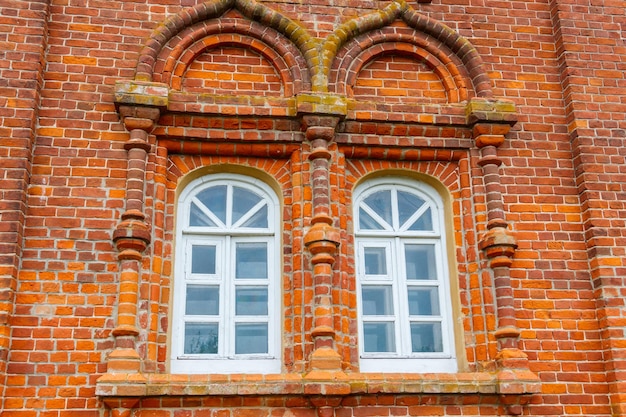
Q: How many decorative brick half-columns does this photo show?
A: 3